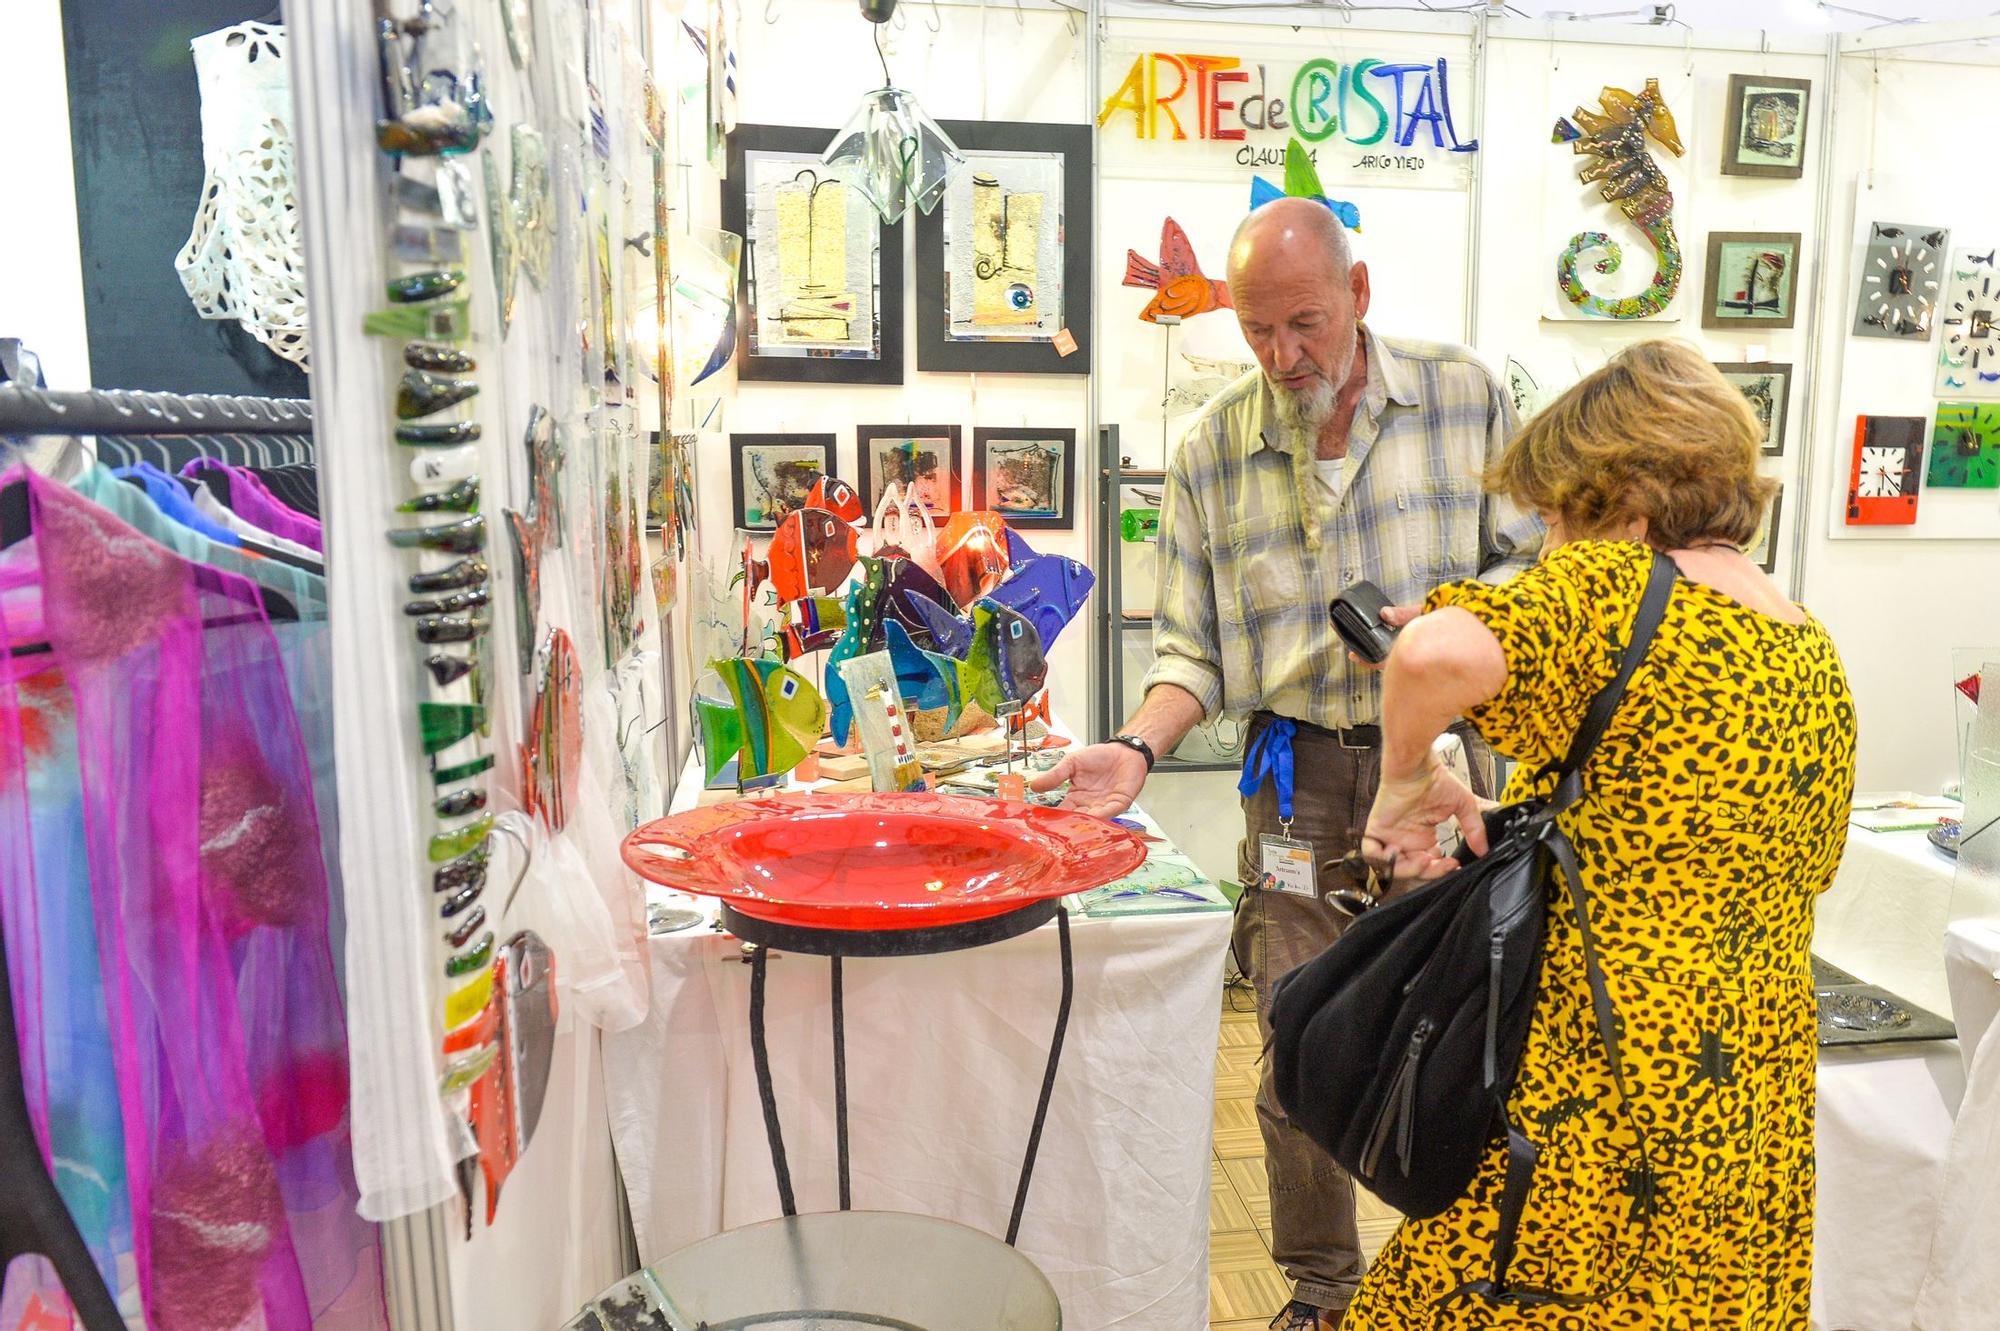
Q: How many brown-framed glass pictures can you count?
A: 4